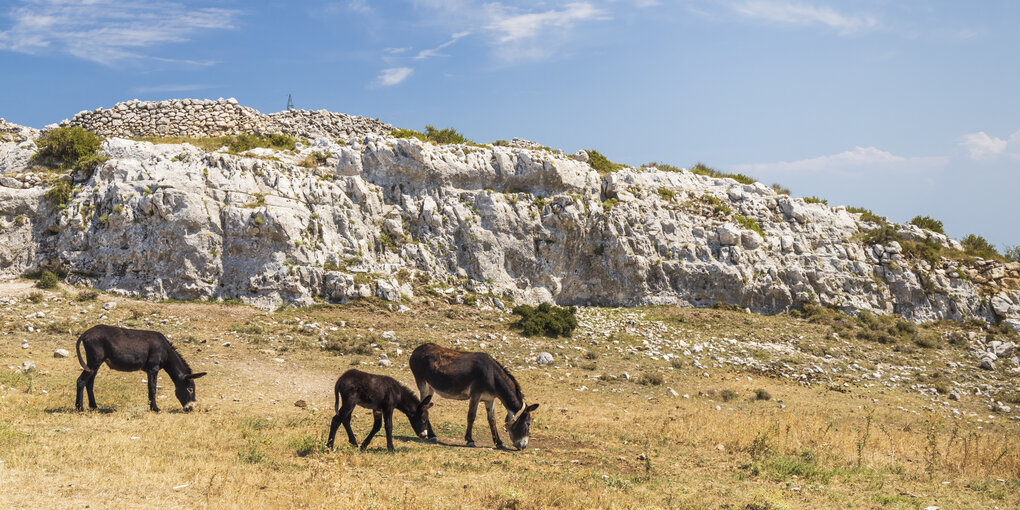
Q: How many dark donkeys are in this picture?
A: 3